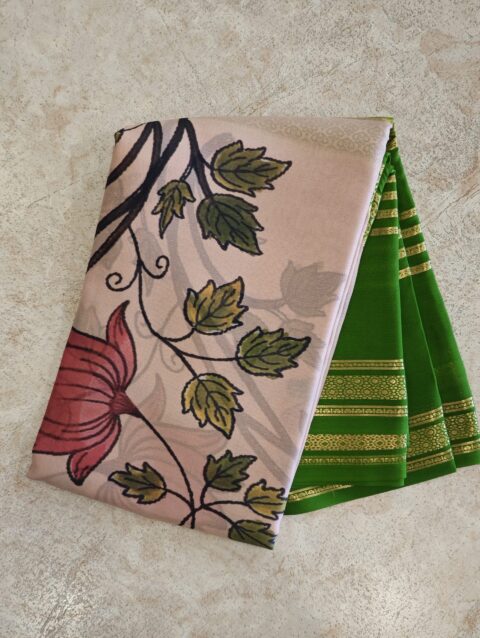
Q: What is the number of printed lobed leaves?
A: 10